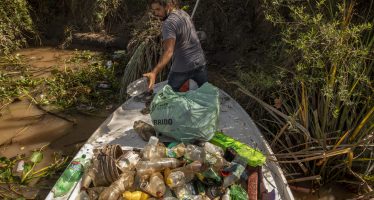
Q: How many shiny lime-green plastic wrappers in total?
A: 1